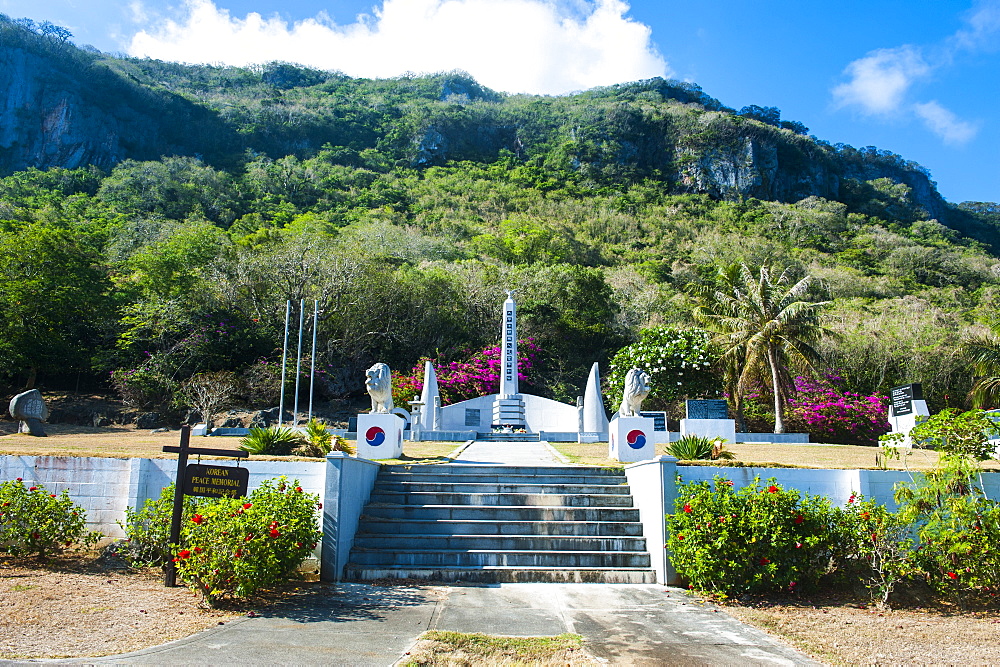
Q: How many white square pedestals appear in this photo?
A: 2